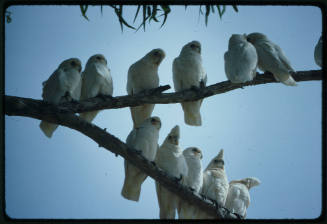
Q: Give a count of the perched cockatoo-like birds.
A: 12